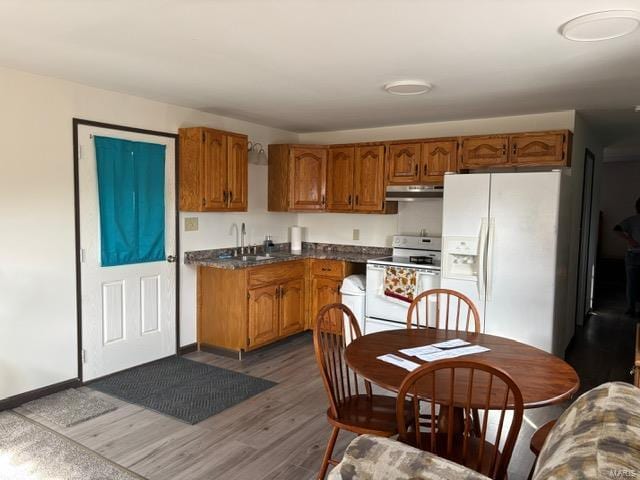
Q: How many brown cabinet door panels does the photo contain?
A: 12